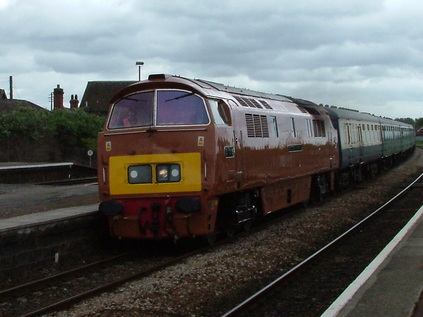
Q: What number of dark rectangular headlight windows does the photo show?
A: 2